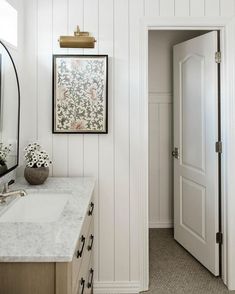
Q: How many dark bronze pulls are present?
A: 5